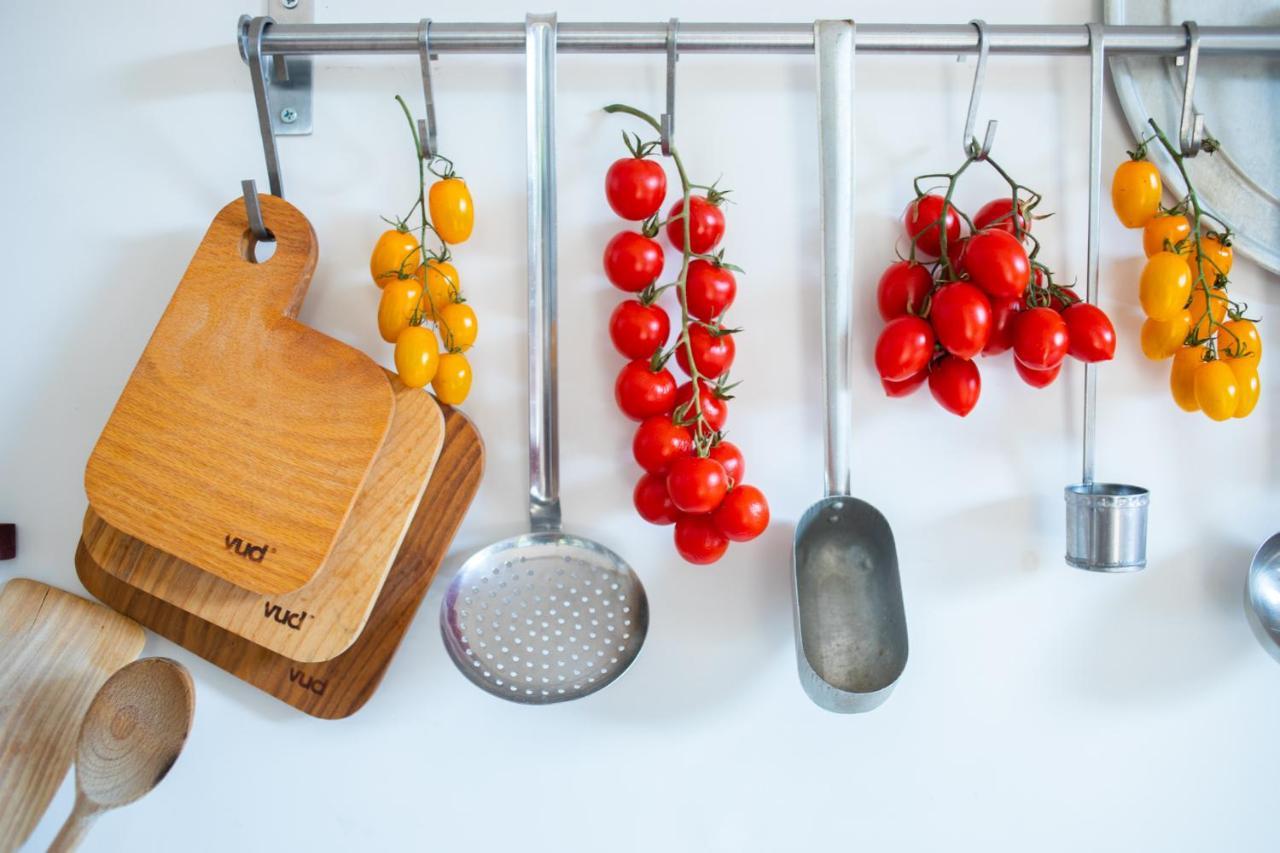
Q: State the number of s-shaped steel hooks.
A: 5